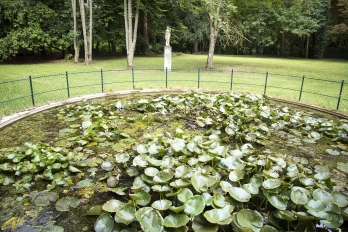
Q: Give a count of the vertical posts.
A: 10